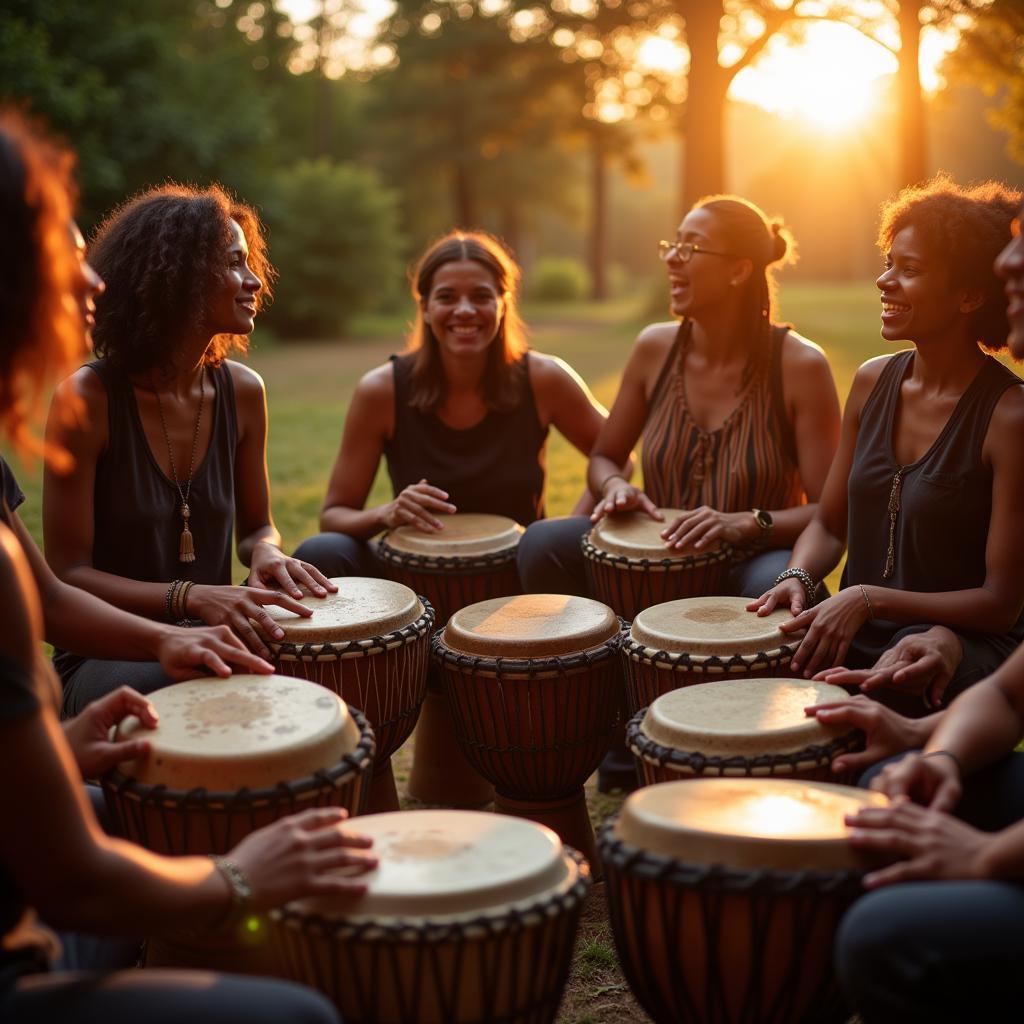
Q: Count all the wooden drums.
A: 9